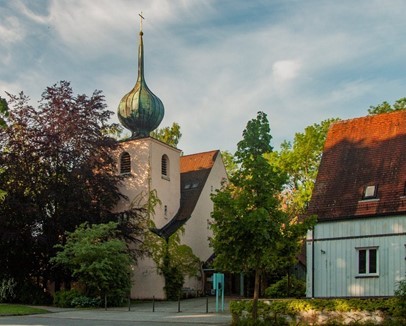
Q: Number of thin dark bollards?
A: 5